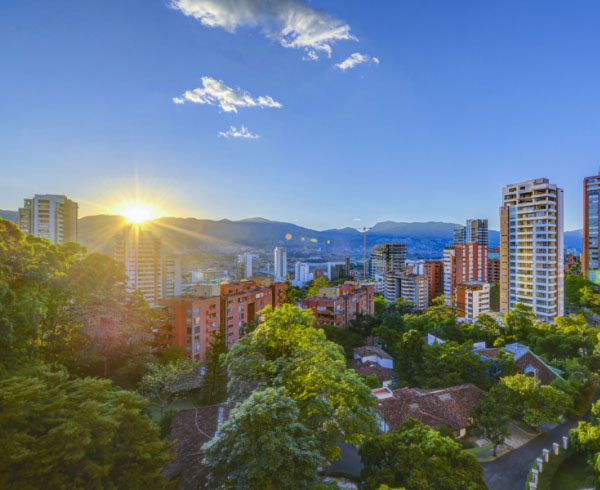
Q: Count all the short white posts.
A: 6